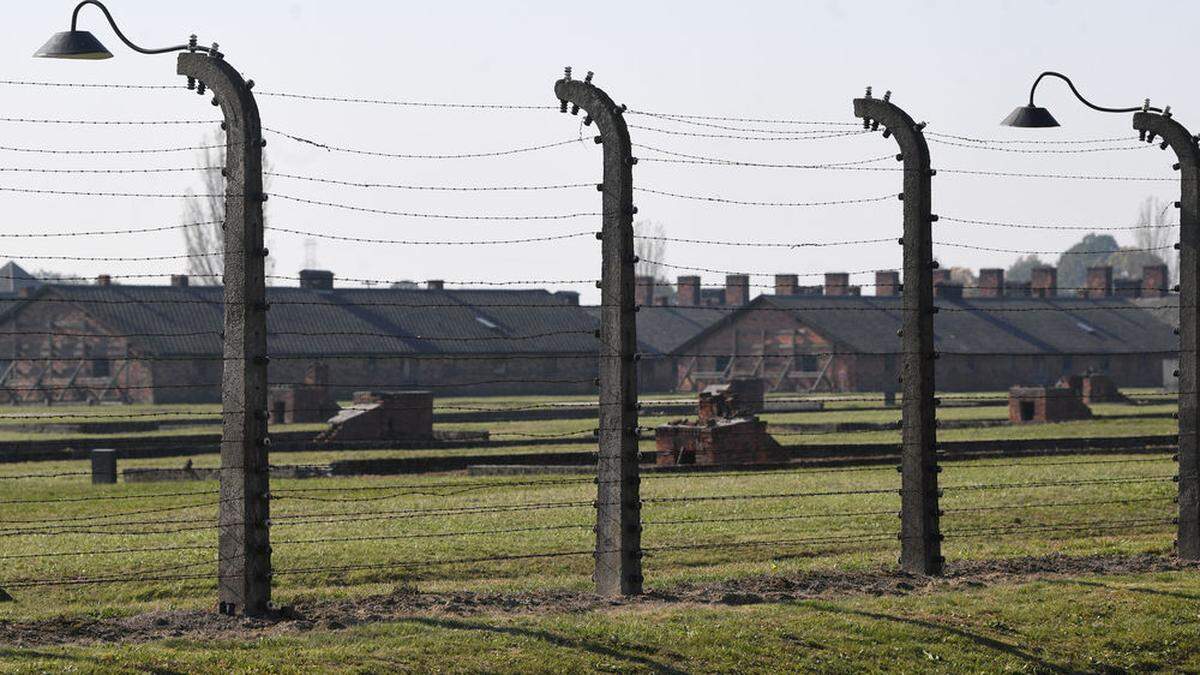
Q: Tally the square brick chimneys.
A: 11